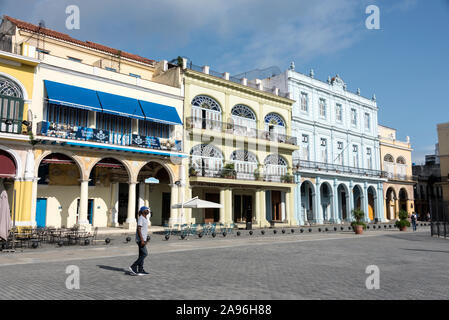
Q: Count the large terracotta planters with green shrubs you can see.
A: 2